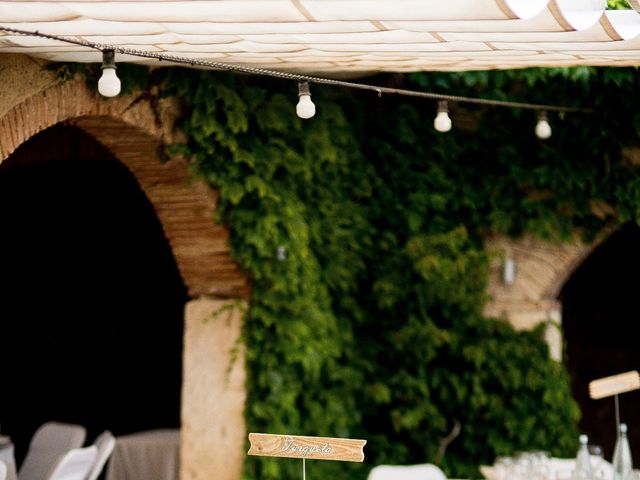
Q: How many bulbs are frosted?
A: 4